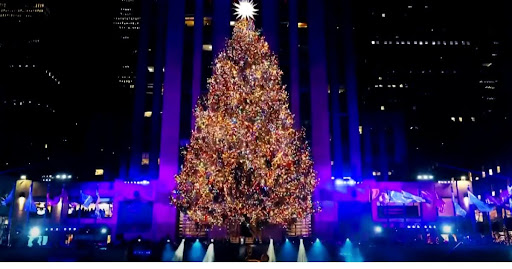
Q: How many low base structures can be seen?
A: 2